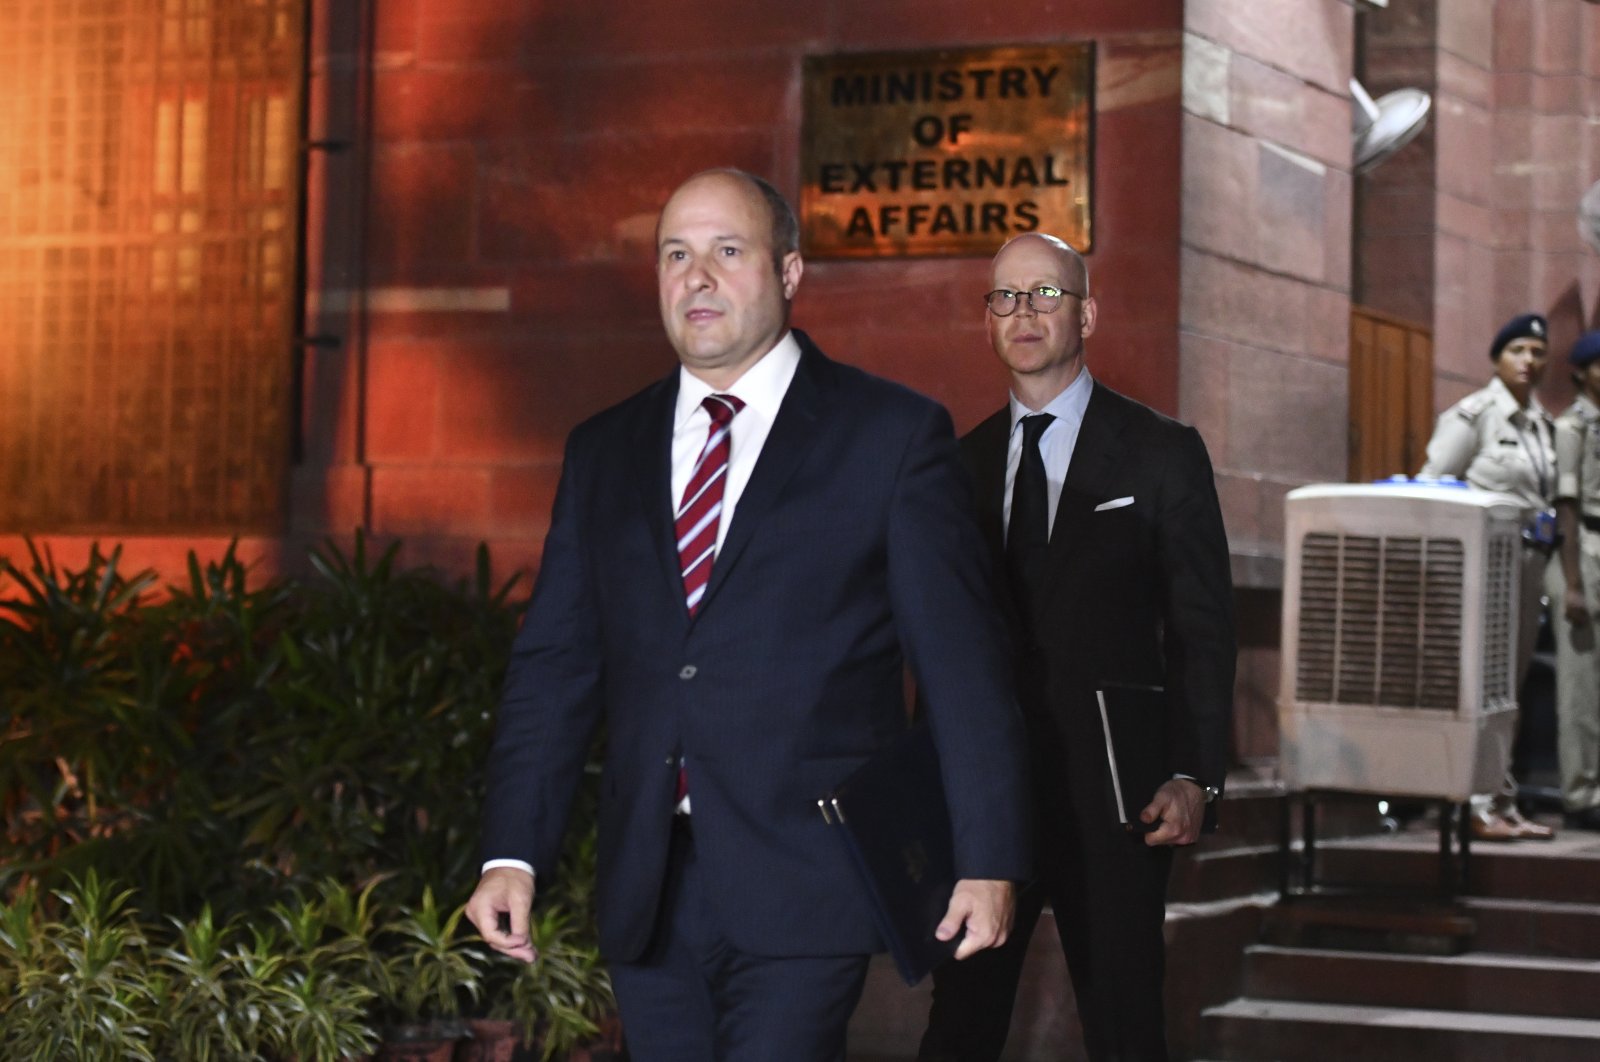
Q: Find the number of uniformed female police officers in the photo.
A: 2